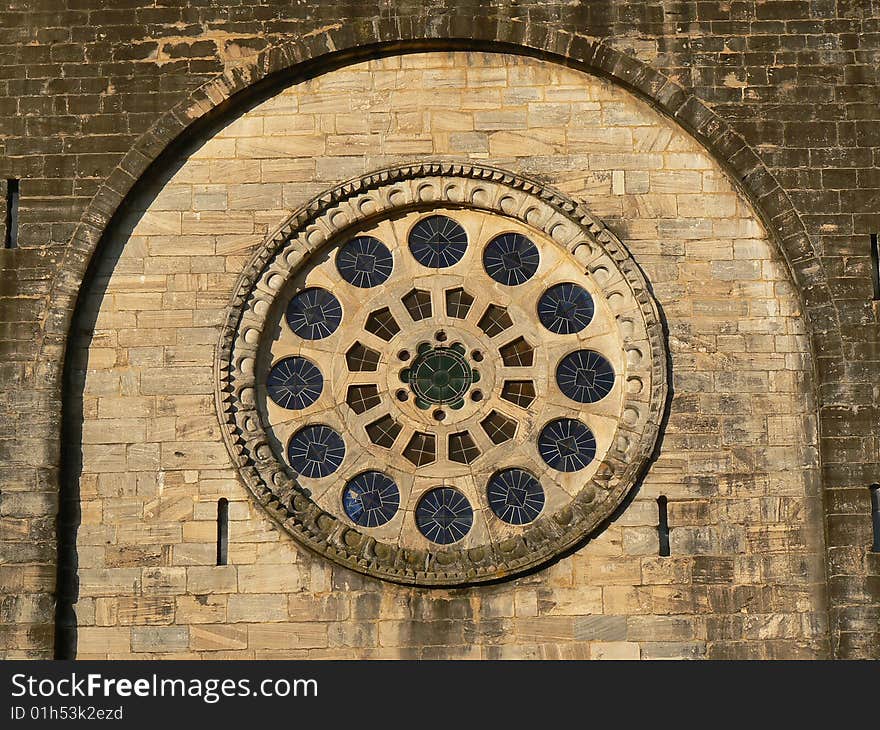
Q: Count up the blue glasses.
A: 12